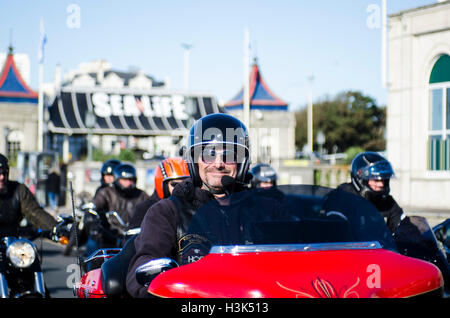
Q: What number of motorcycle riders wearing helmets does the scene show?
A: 7